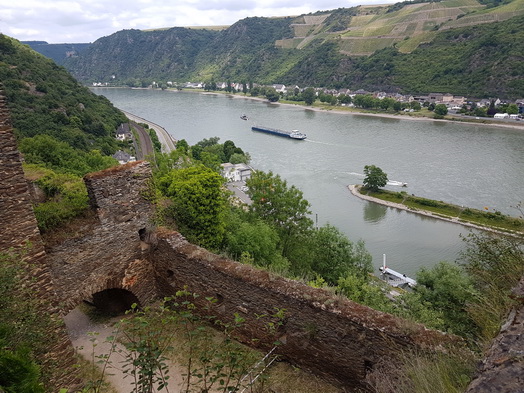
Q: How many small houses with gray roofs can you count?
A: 2